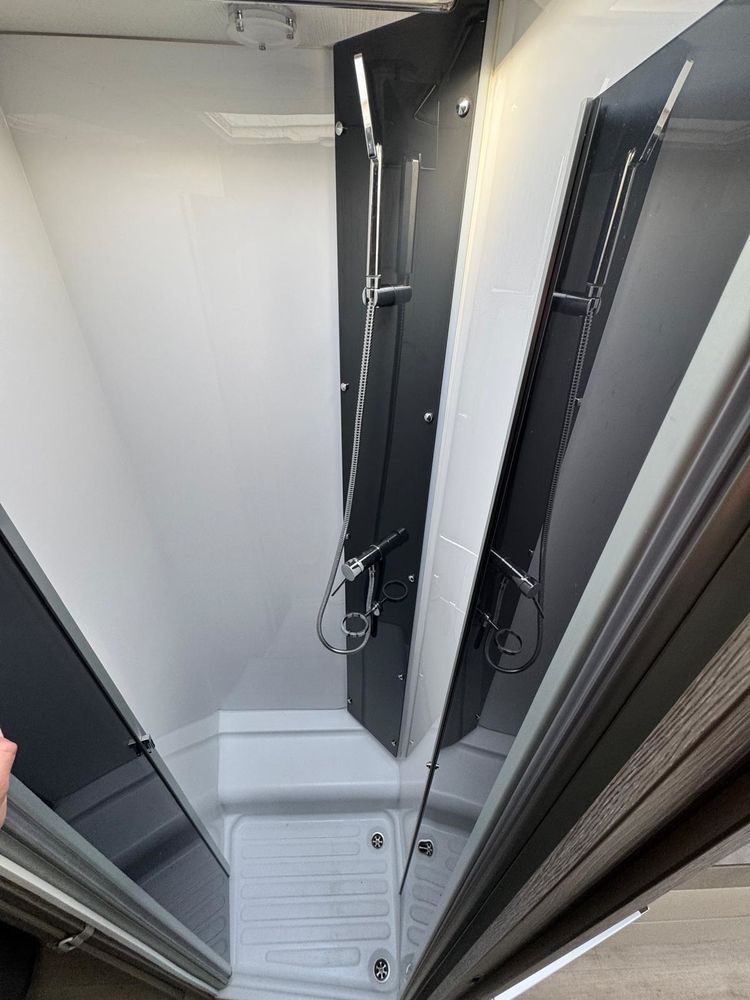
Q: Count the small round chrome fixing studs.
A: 9